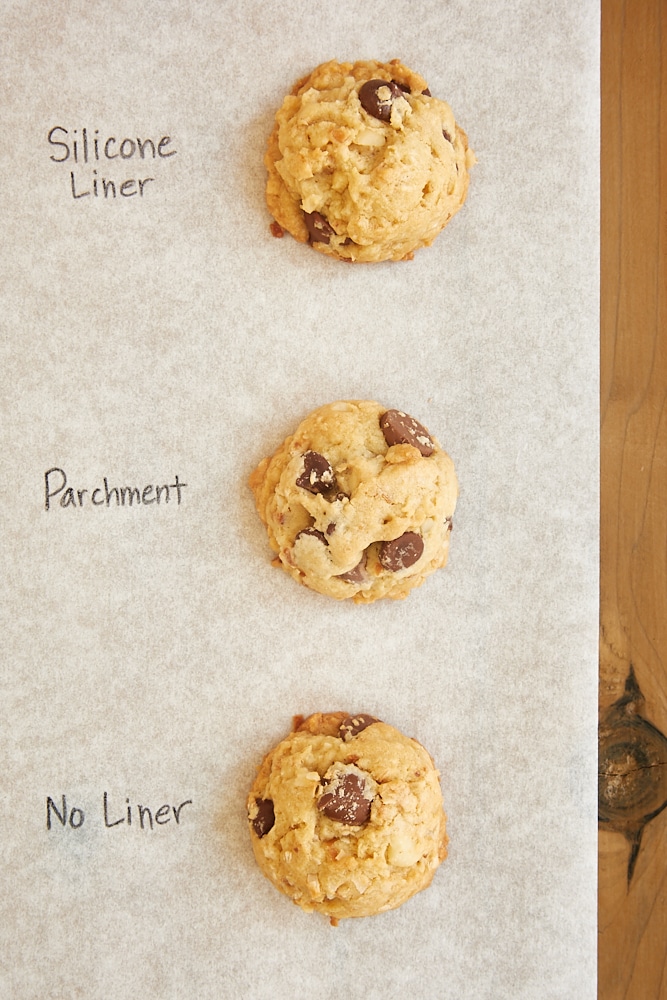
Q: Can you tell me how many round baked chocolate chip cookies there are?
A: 3